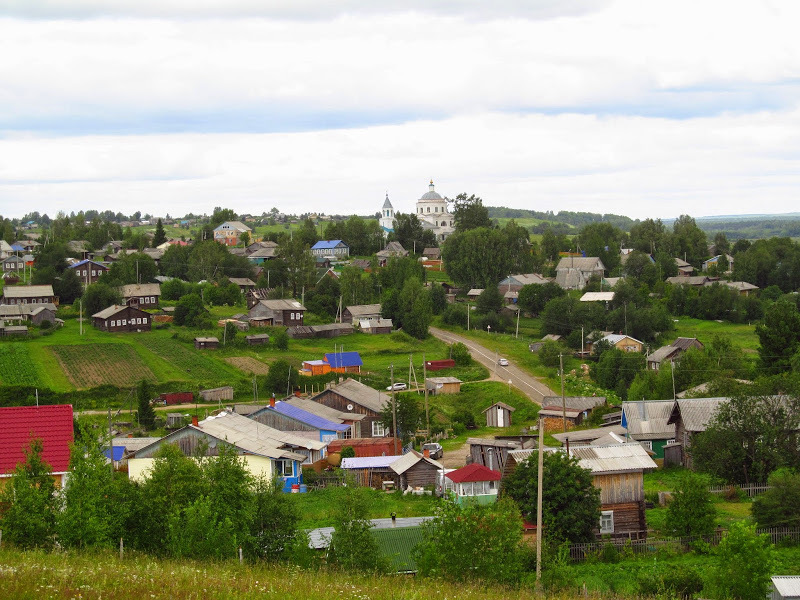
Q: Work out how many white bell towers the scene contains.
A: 1